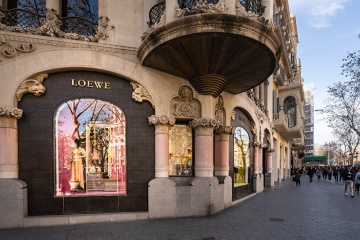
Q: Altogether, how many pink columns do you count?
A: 7